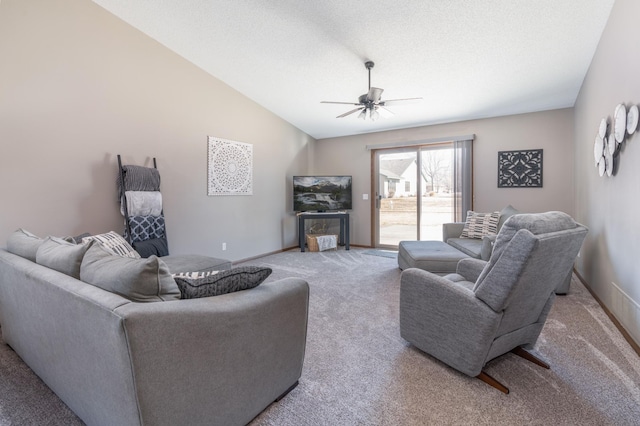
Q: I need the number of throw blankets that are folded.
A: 4